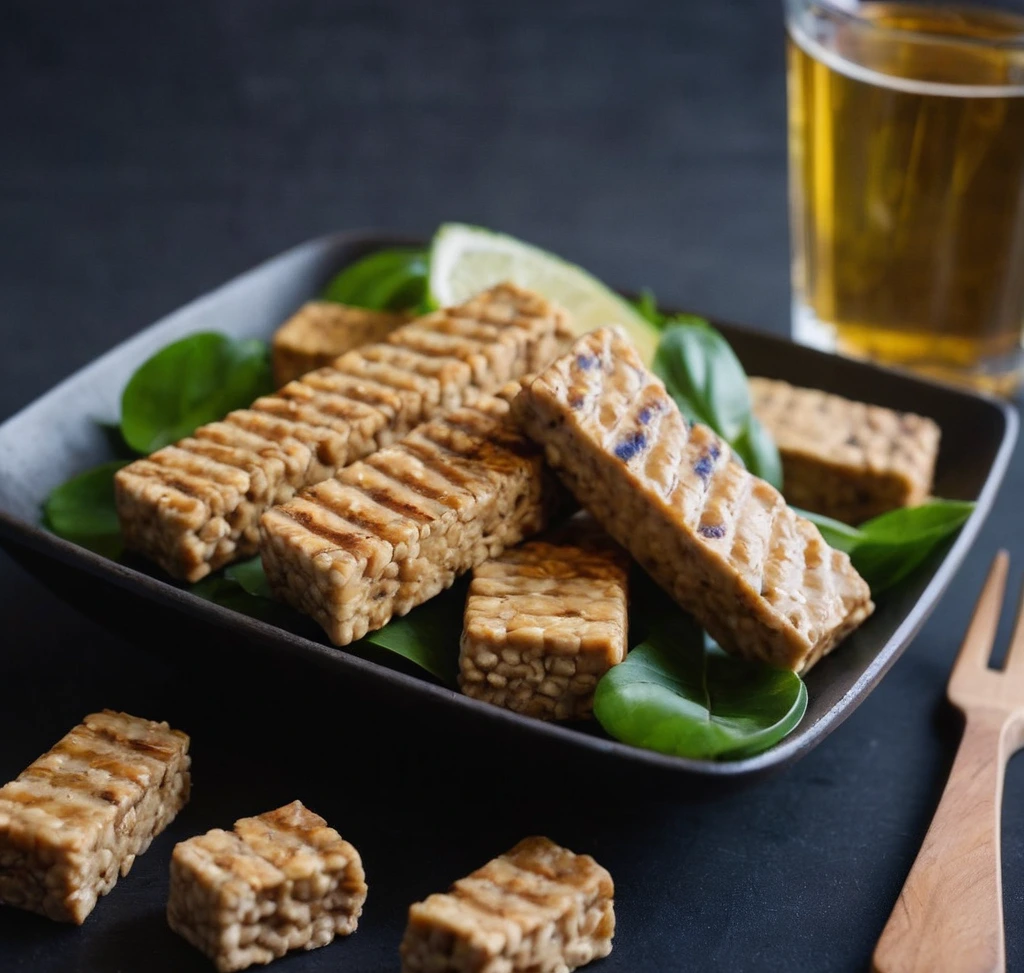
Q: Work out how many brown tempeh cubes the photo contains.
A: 9